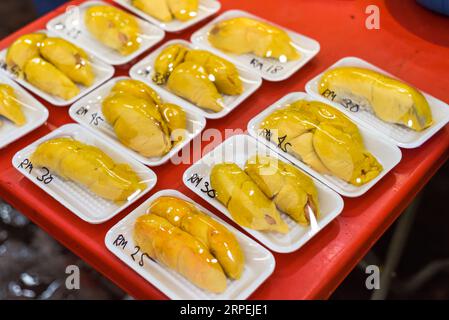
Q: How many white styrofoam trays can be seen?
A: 12